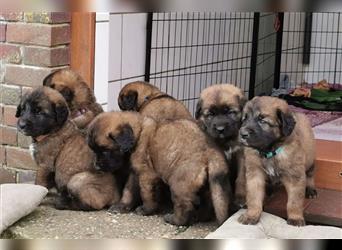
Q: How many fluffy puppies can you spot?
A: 6